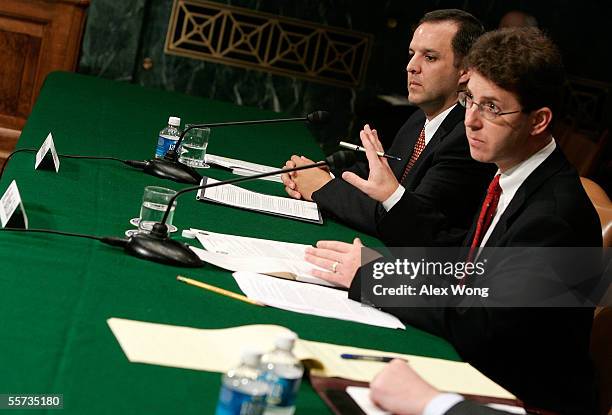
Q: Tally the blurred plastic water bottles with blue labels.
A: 2